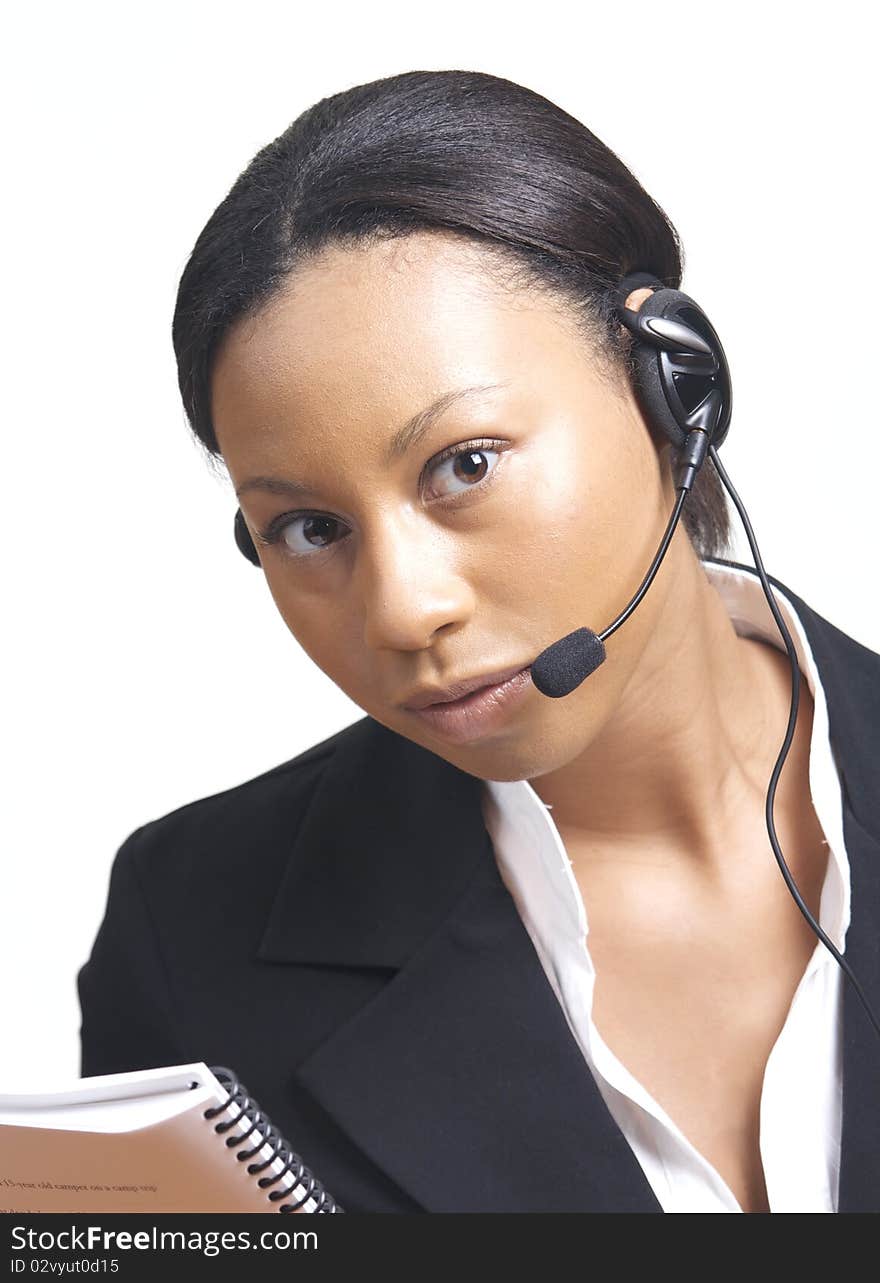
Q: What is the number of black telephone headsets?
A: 1